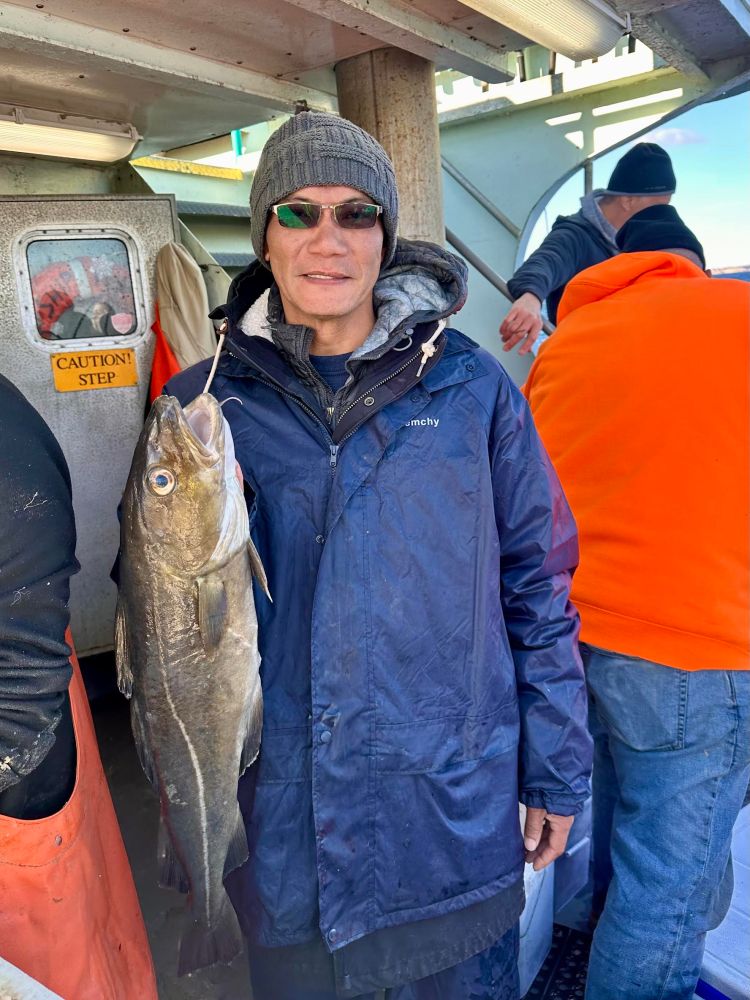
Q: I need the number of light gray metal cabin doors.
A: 1